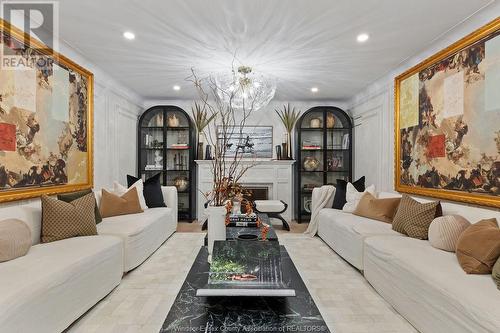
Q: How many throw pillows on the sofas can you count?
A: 13